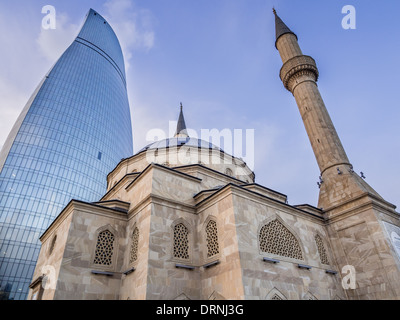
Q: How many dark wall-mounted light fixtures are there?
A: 7